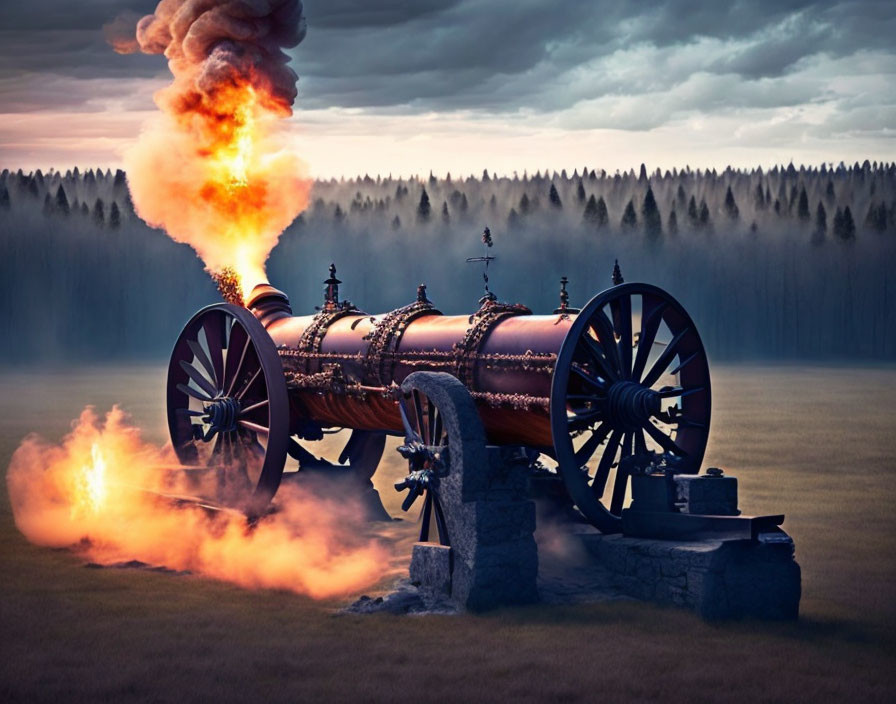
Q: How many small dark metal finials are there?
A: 5